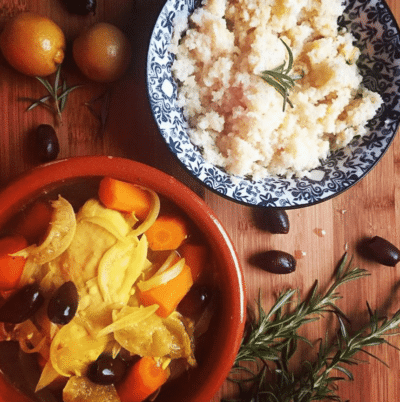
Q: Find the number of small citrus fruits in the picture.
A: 2